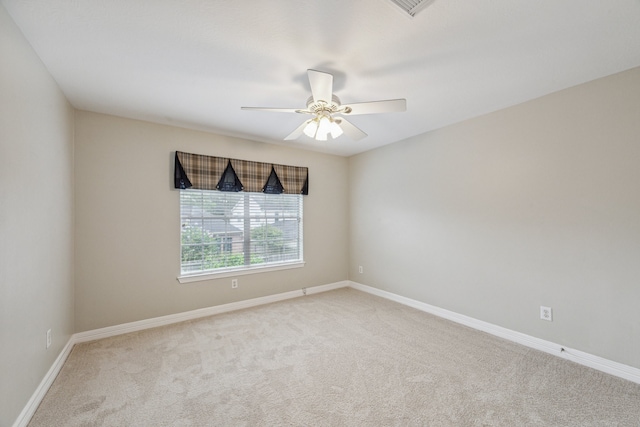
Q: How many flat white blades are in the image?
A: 5